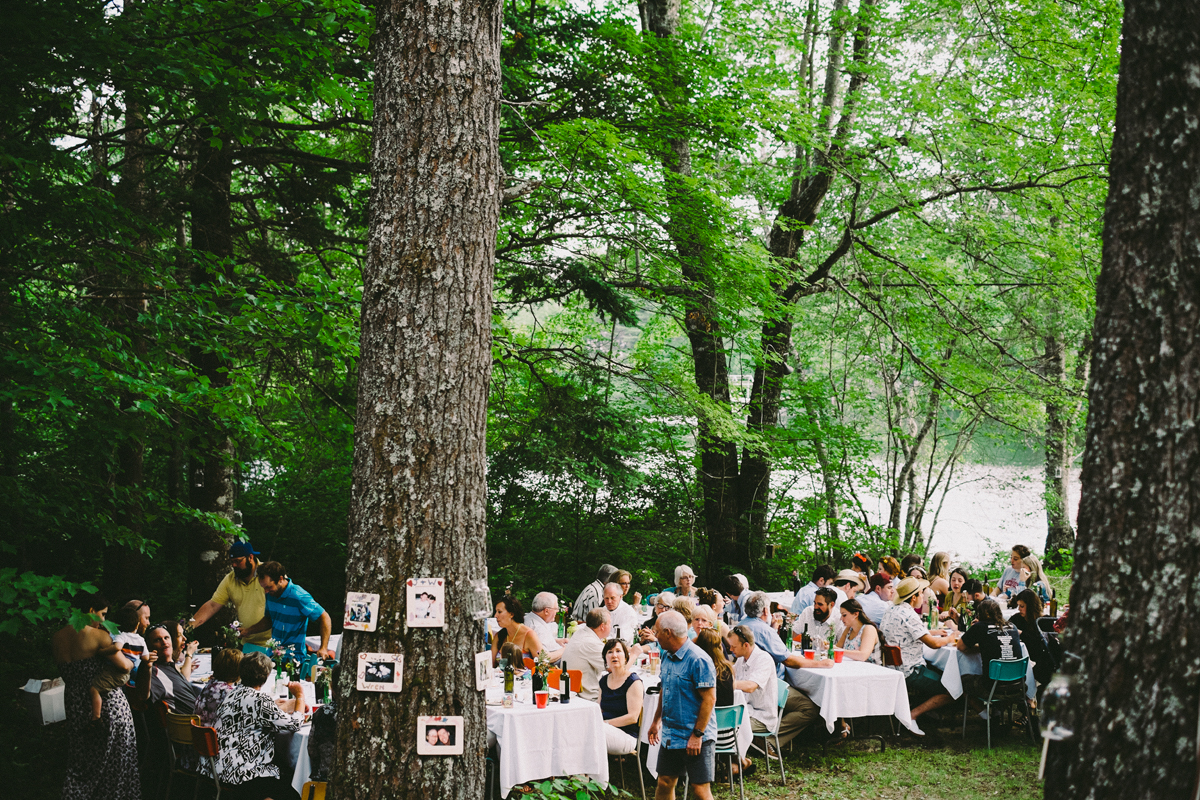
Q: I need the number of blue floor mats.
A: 0